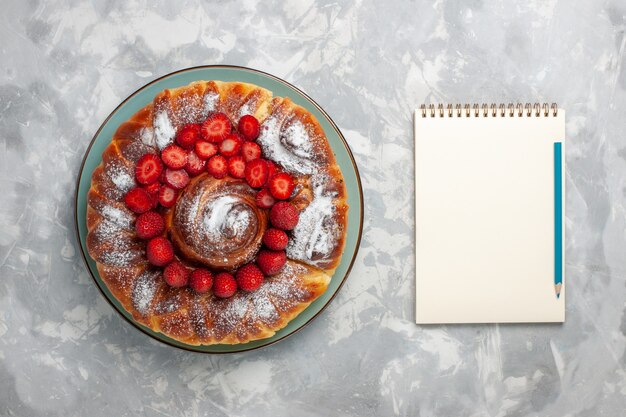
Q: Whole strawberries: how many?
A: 9